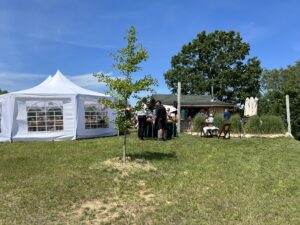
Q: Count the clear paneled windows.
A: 2